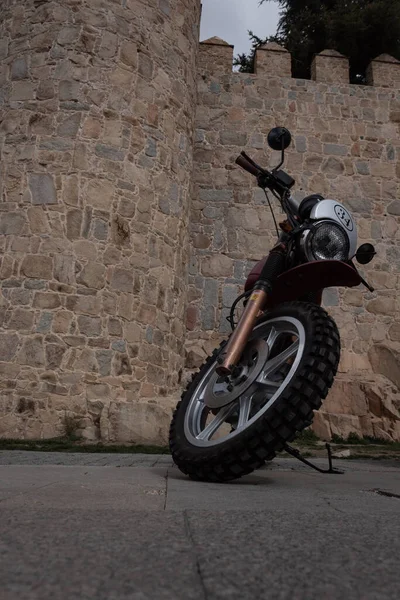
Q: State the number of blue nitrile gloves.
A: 0